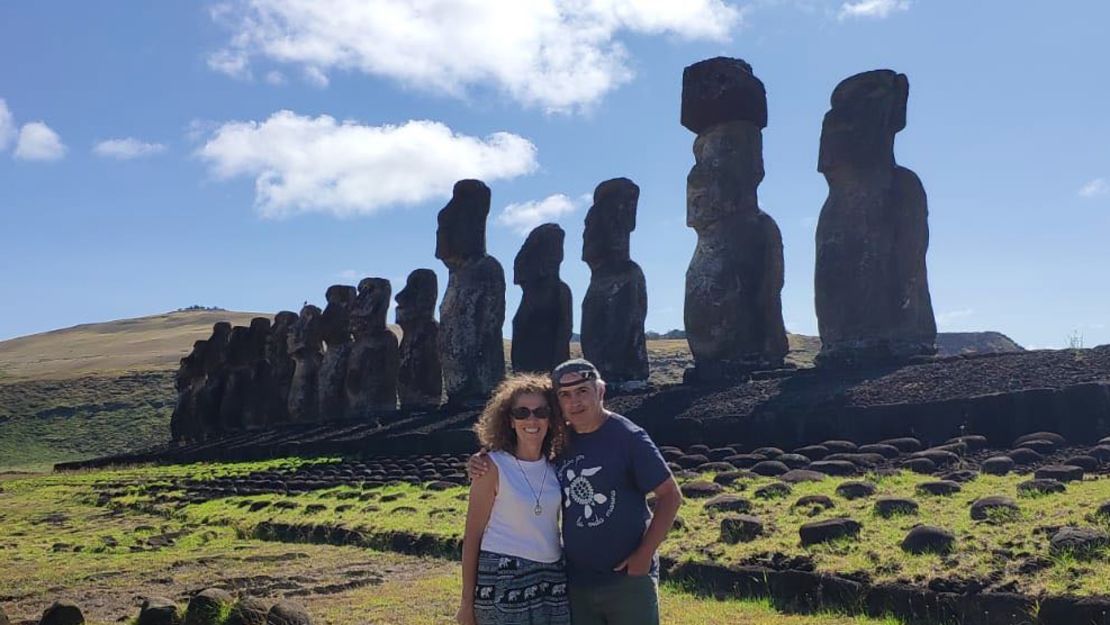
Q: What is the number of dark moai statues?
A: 15